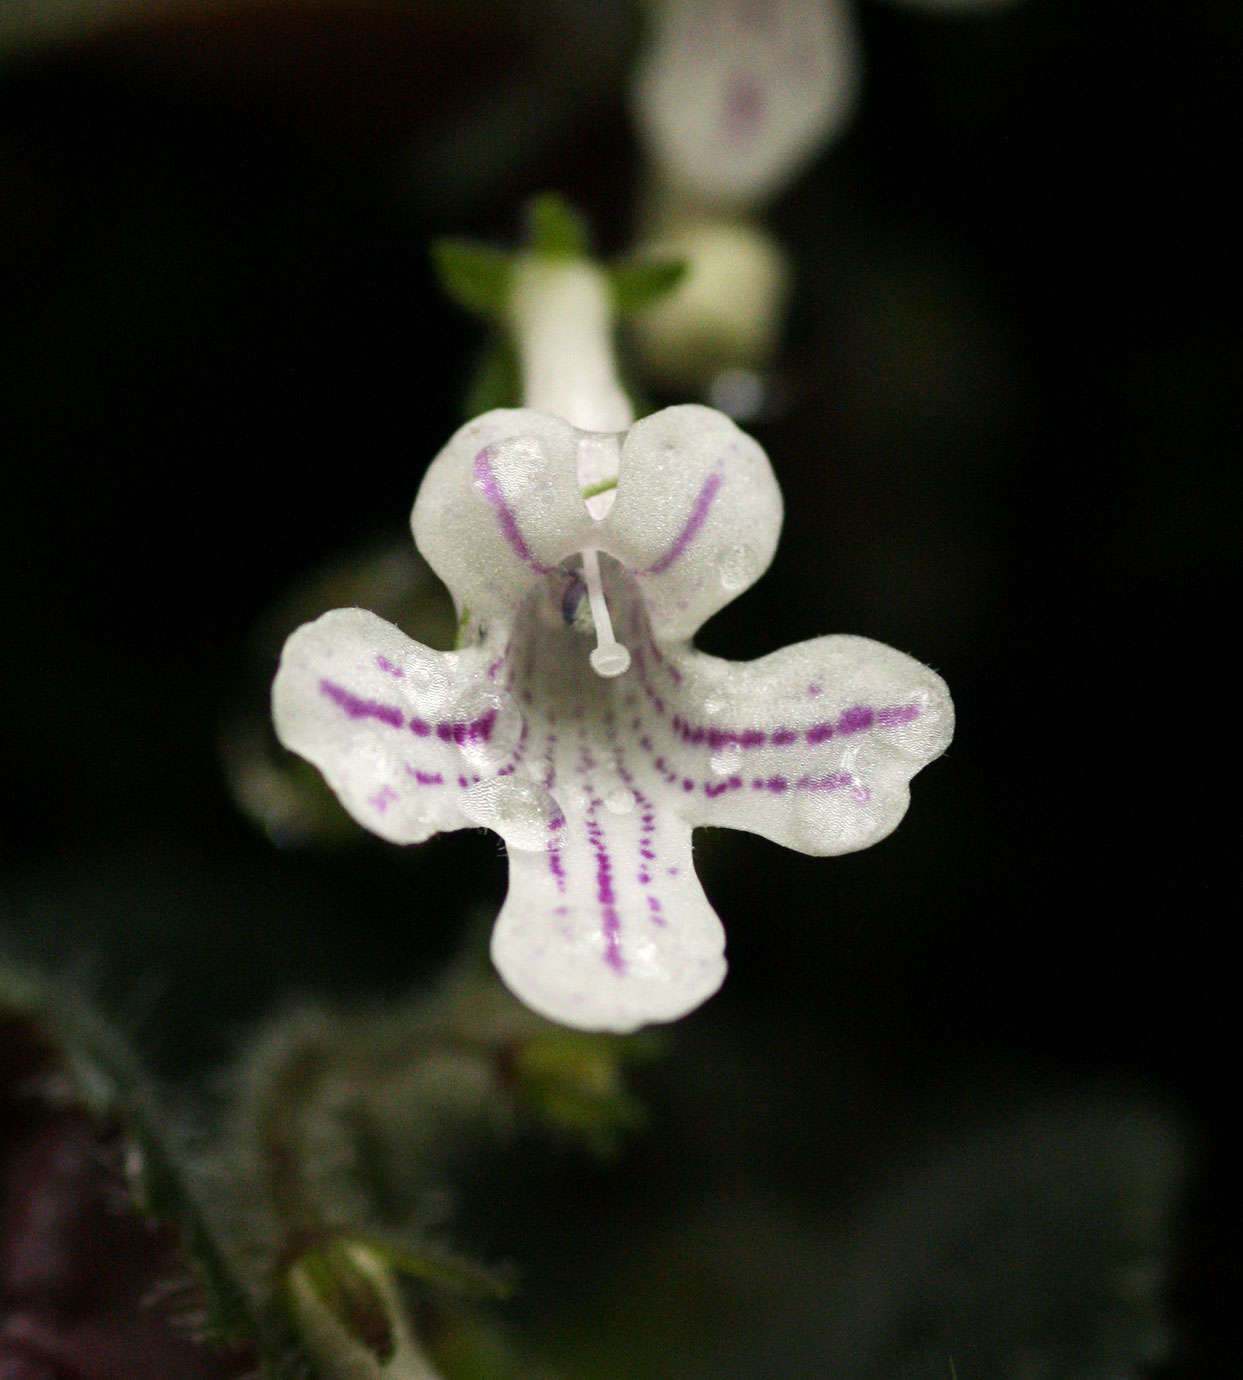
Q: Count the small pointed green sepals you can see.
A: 3